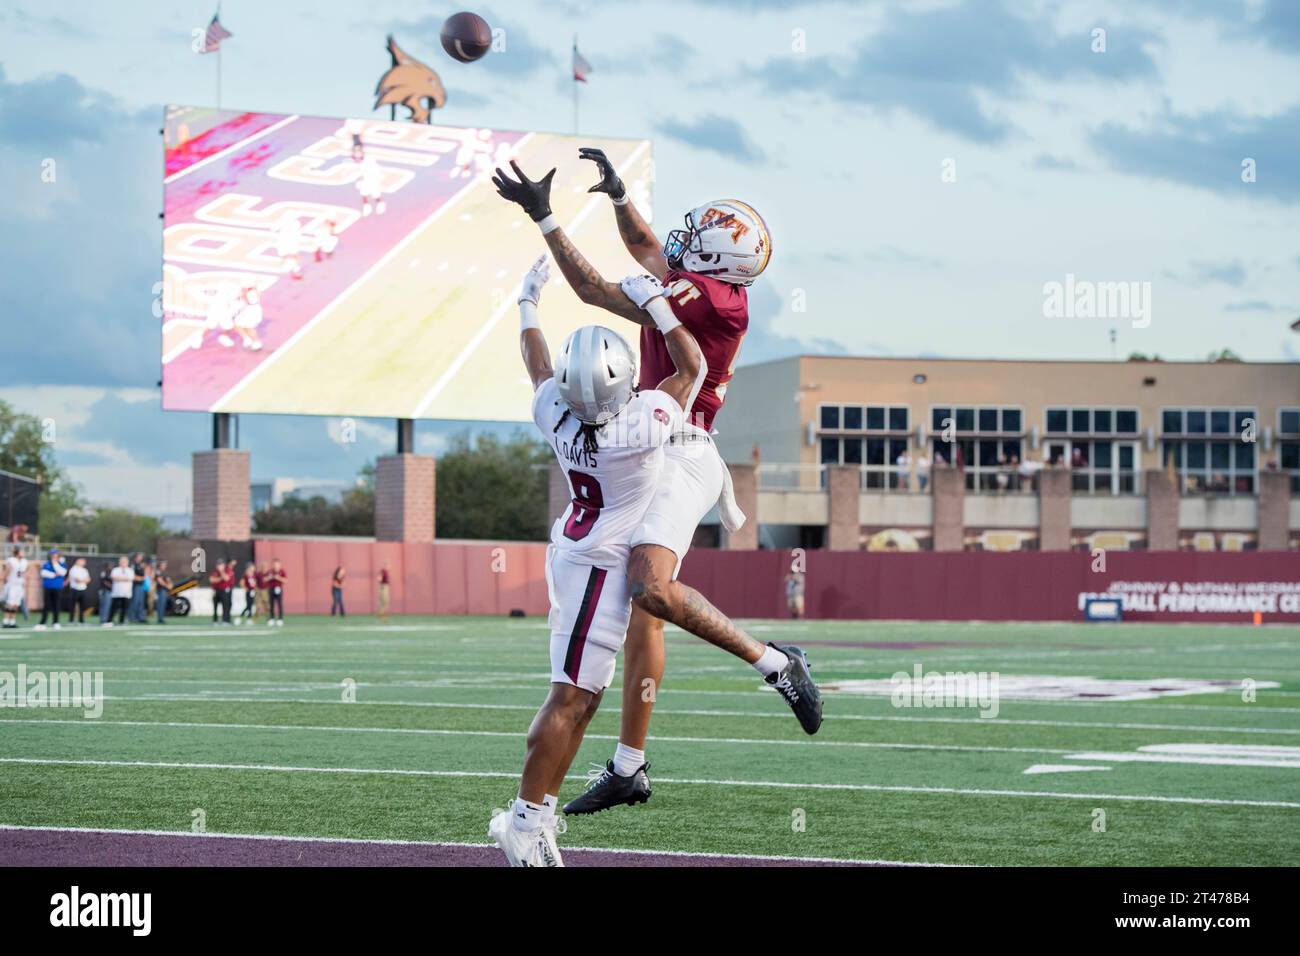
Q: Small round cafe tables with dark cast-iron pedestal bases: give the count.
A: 0